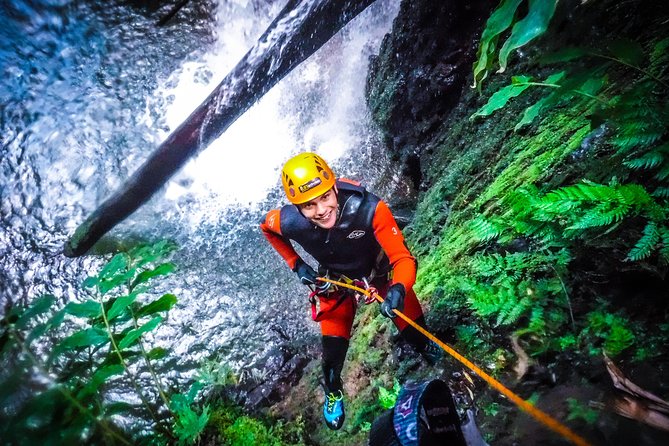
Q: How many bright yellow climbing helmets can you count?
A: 1